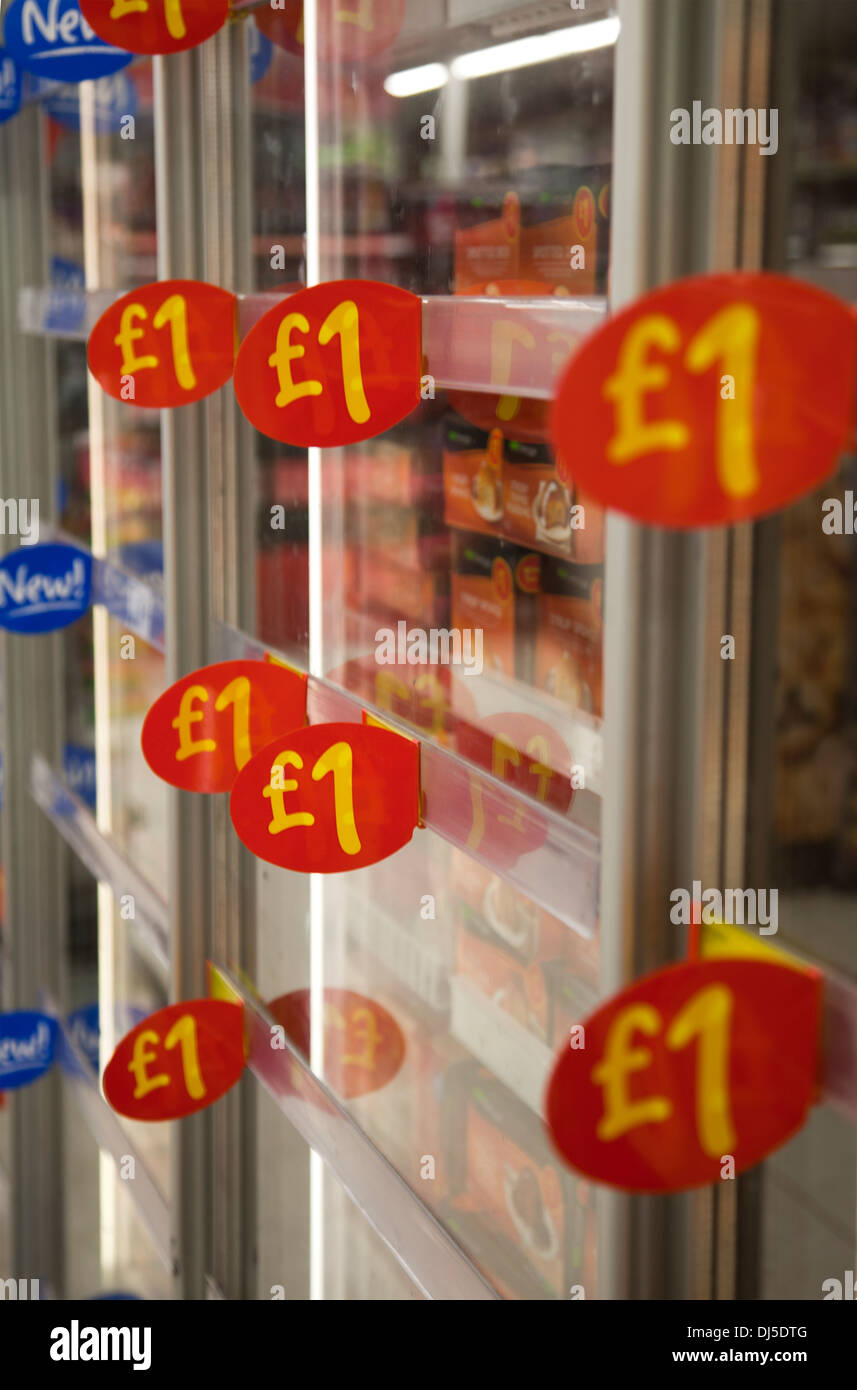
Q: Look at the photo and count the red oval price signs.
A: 8